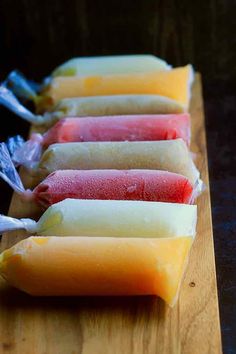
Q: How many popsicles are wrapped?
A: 8